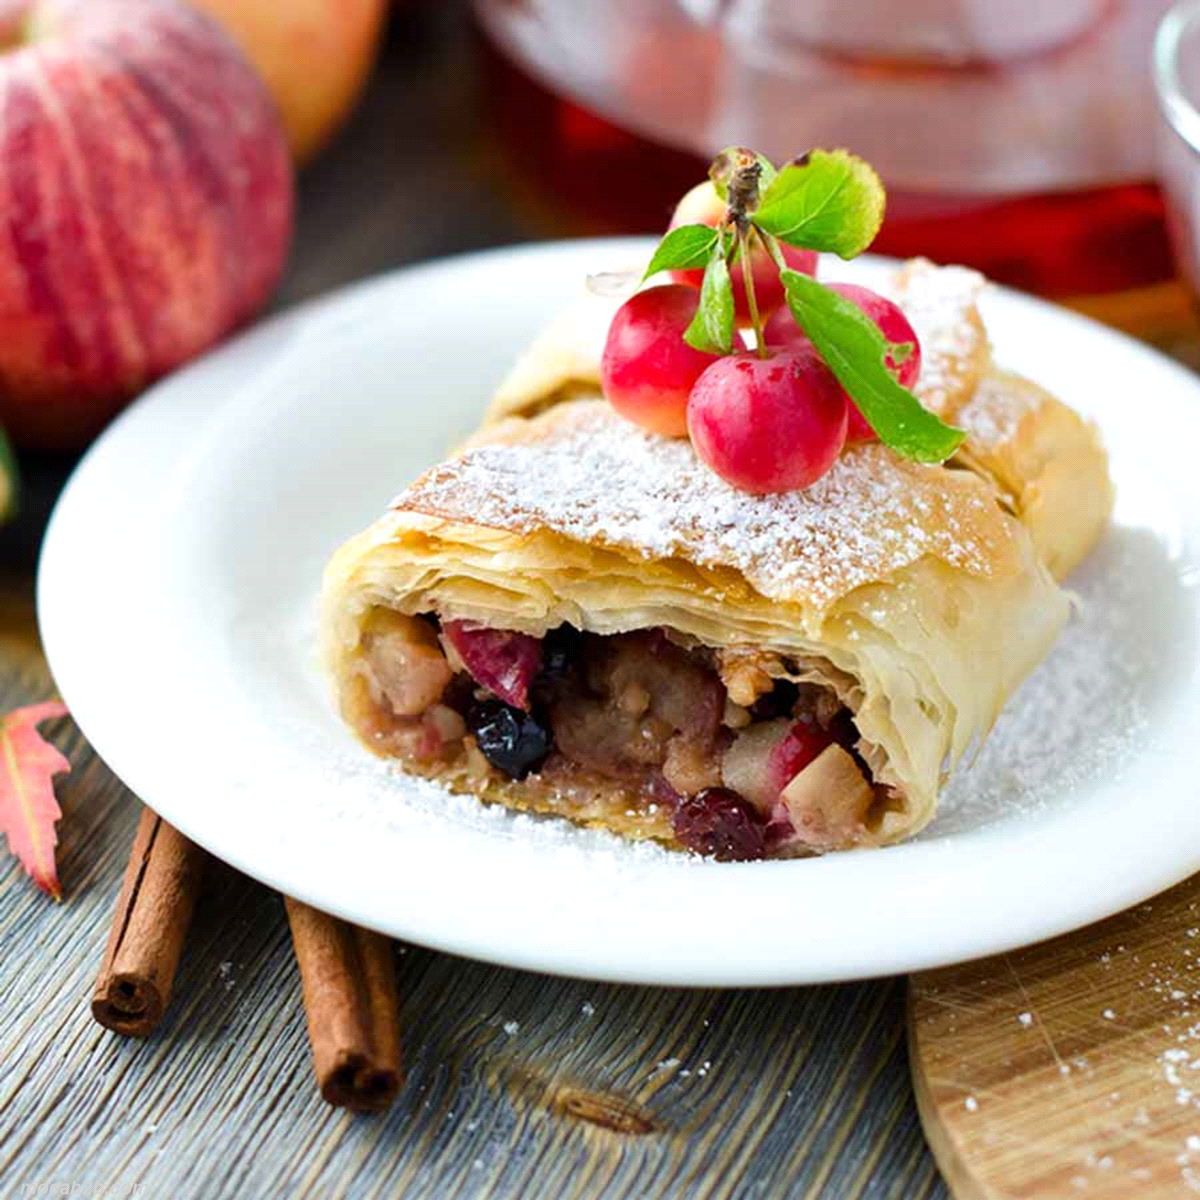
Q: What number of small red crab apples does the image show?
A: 4